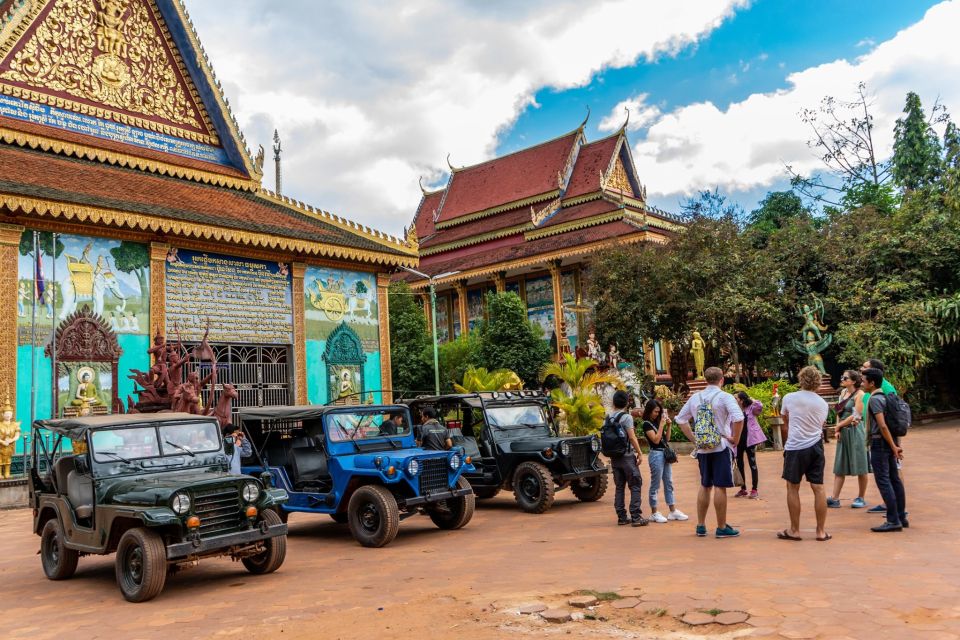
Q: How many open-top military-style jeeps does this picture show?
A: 3